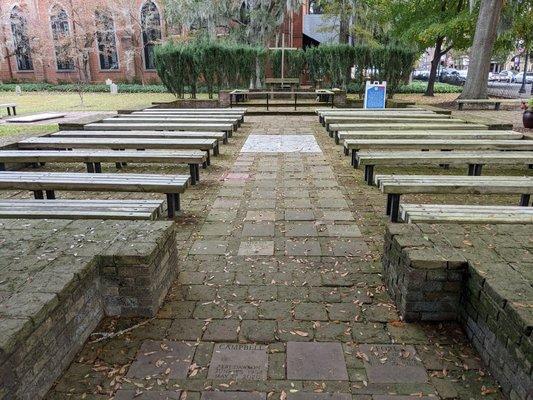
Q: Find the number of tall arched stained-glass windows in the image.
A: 4